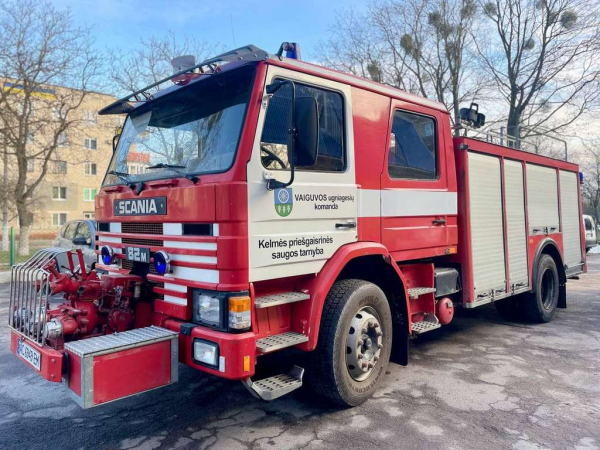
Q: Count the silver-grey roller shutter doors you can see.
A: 4